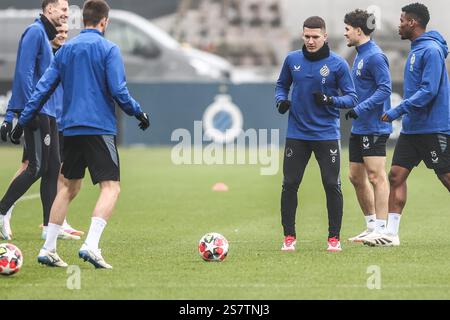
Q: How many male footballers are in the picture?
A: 6